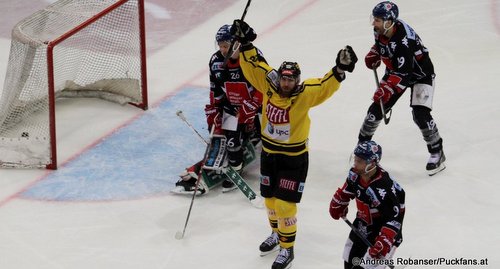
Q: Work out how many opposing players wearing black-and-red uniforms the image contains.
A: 3